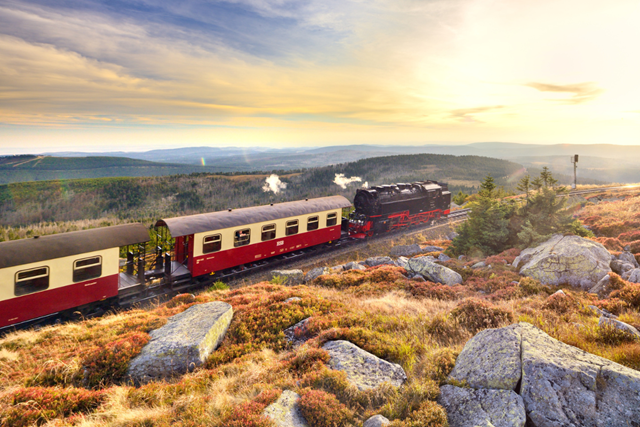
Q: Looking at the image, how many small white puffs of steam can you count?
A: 2